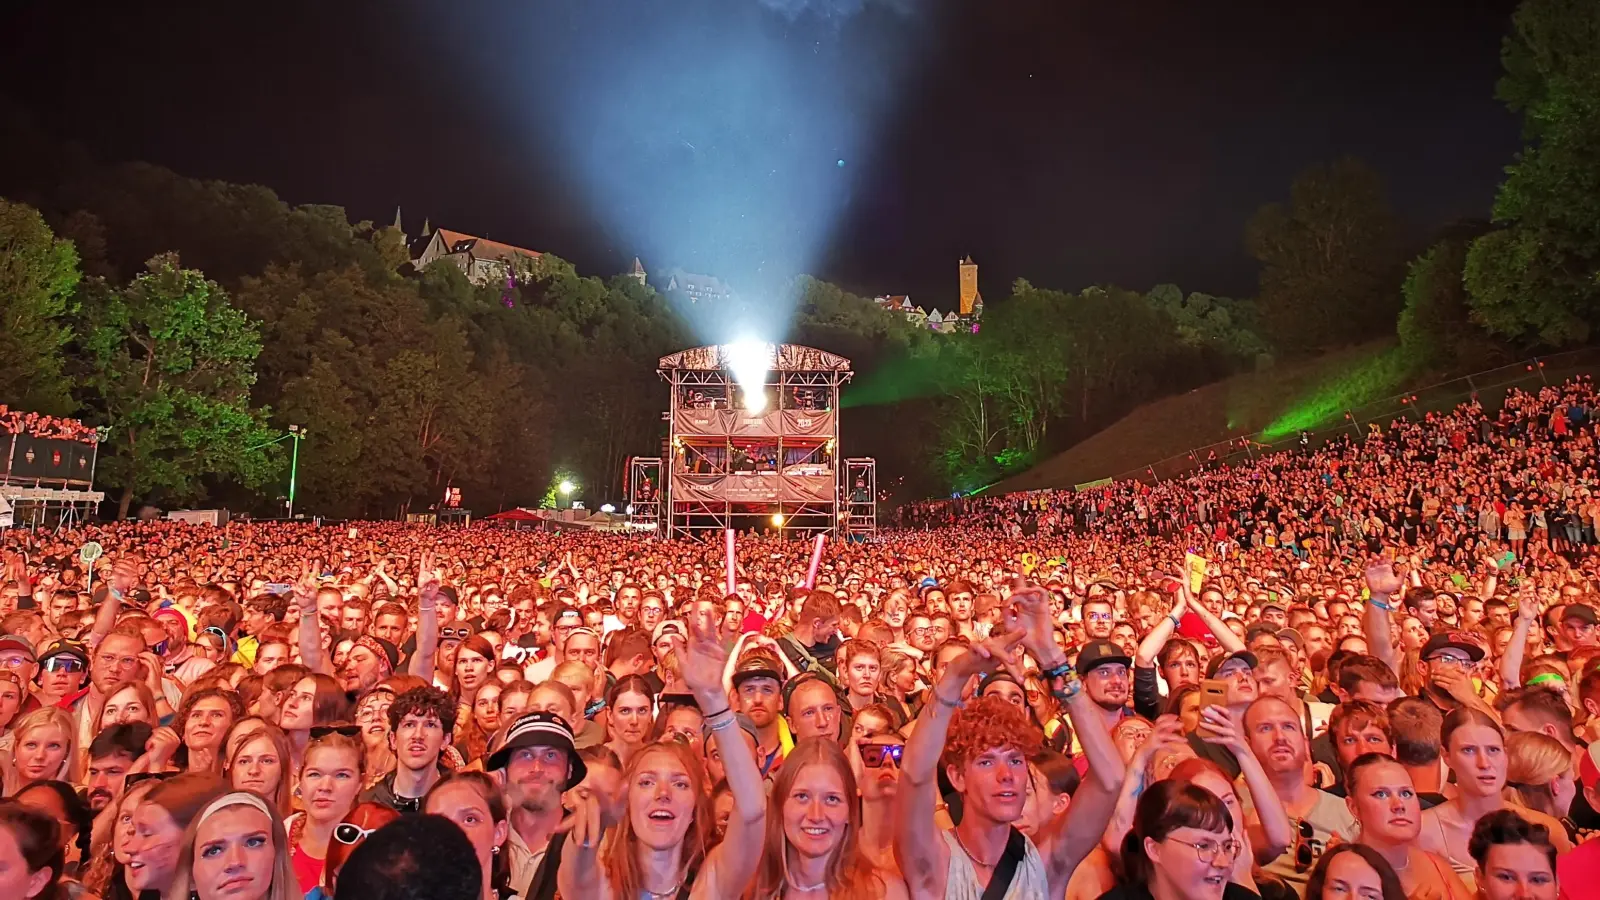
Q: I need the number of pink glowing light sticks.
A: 2